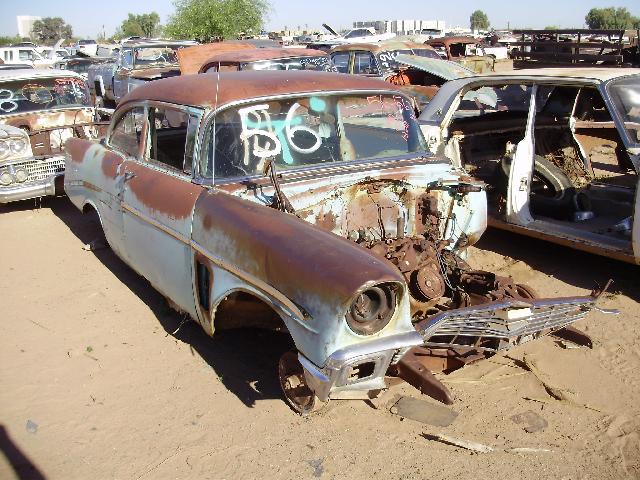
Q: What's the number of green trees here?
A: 5